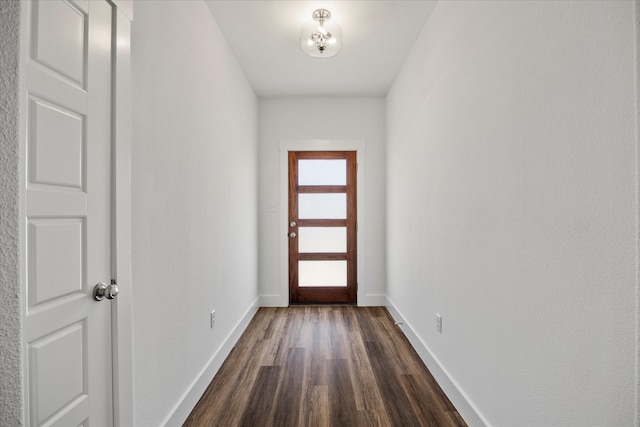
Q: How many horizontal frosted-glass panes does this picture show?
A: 4